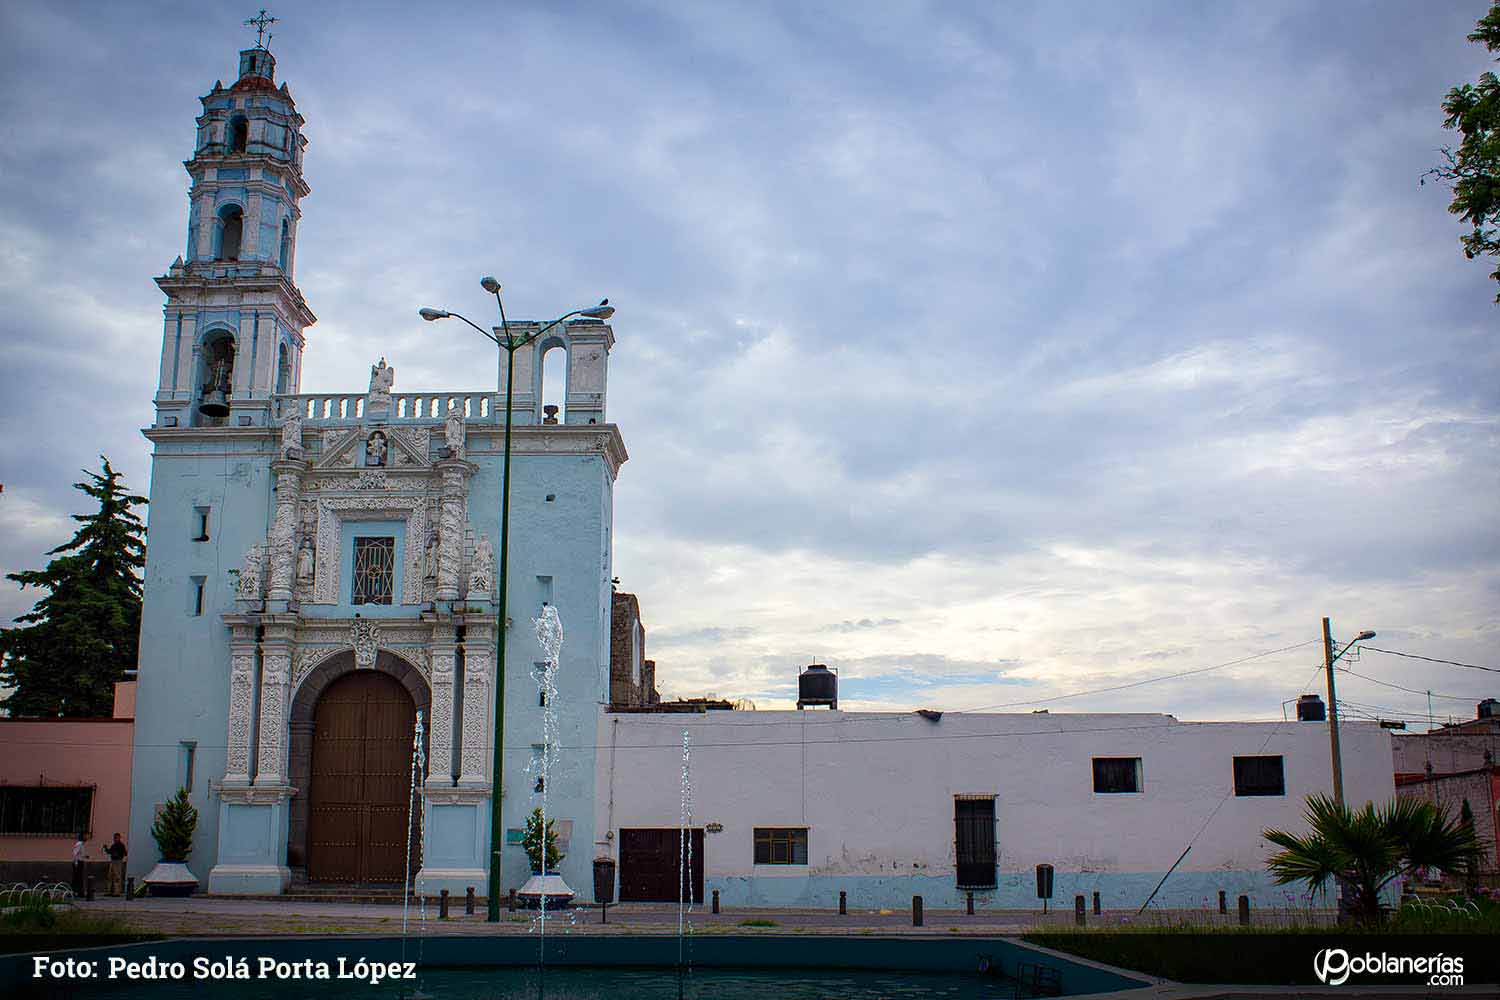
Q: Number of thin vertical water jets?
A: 3